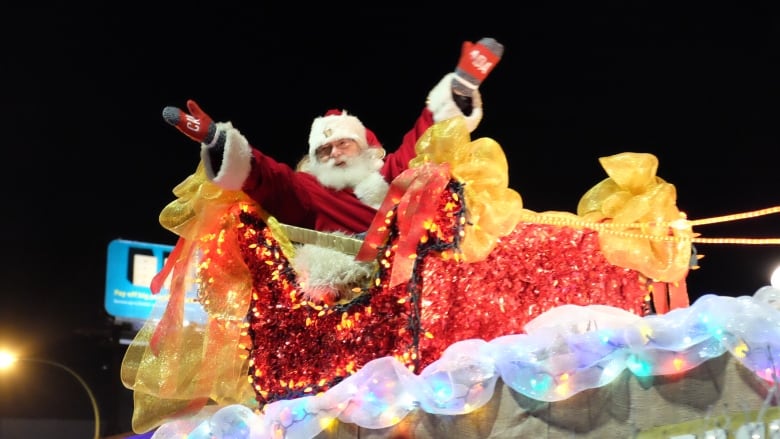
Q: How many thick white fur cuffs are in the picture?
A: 2